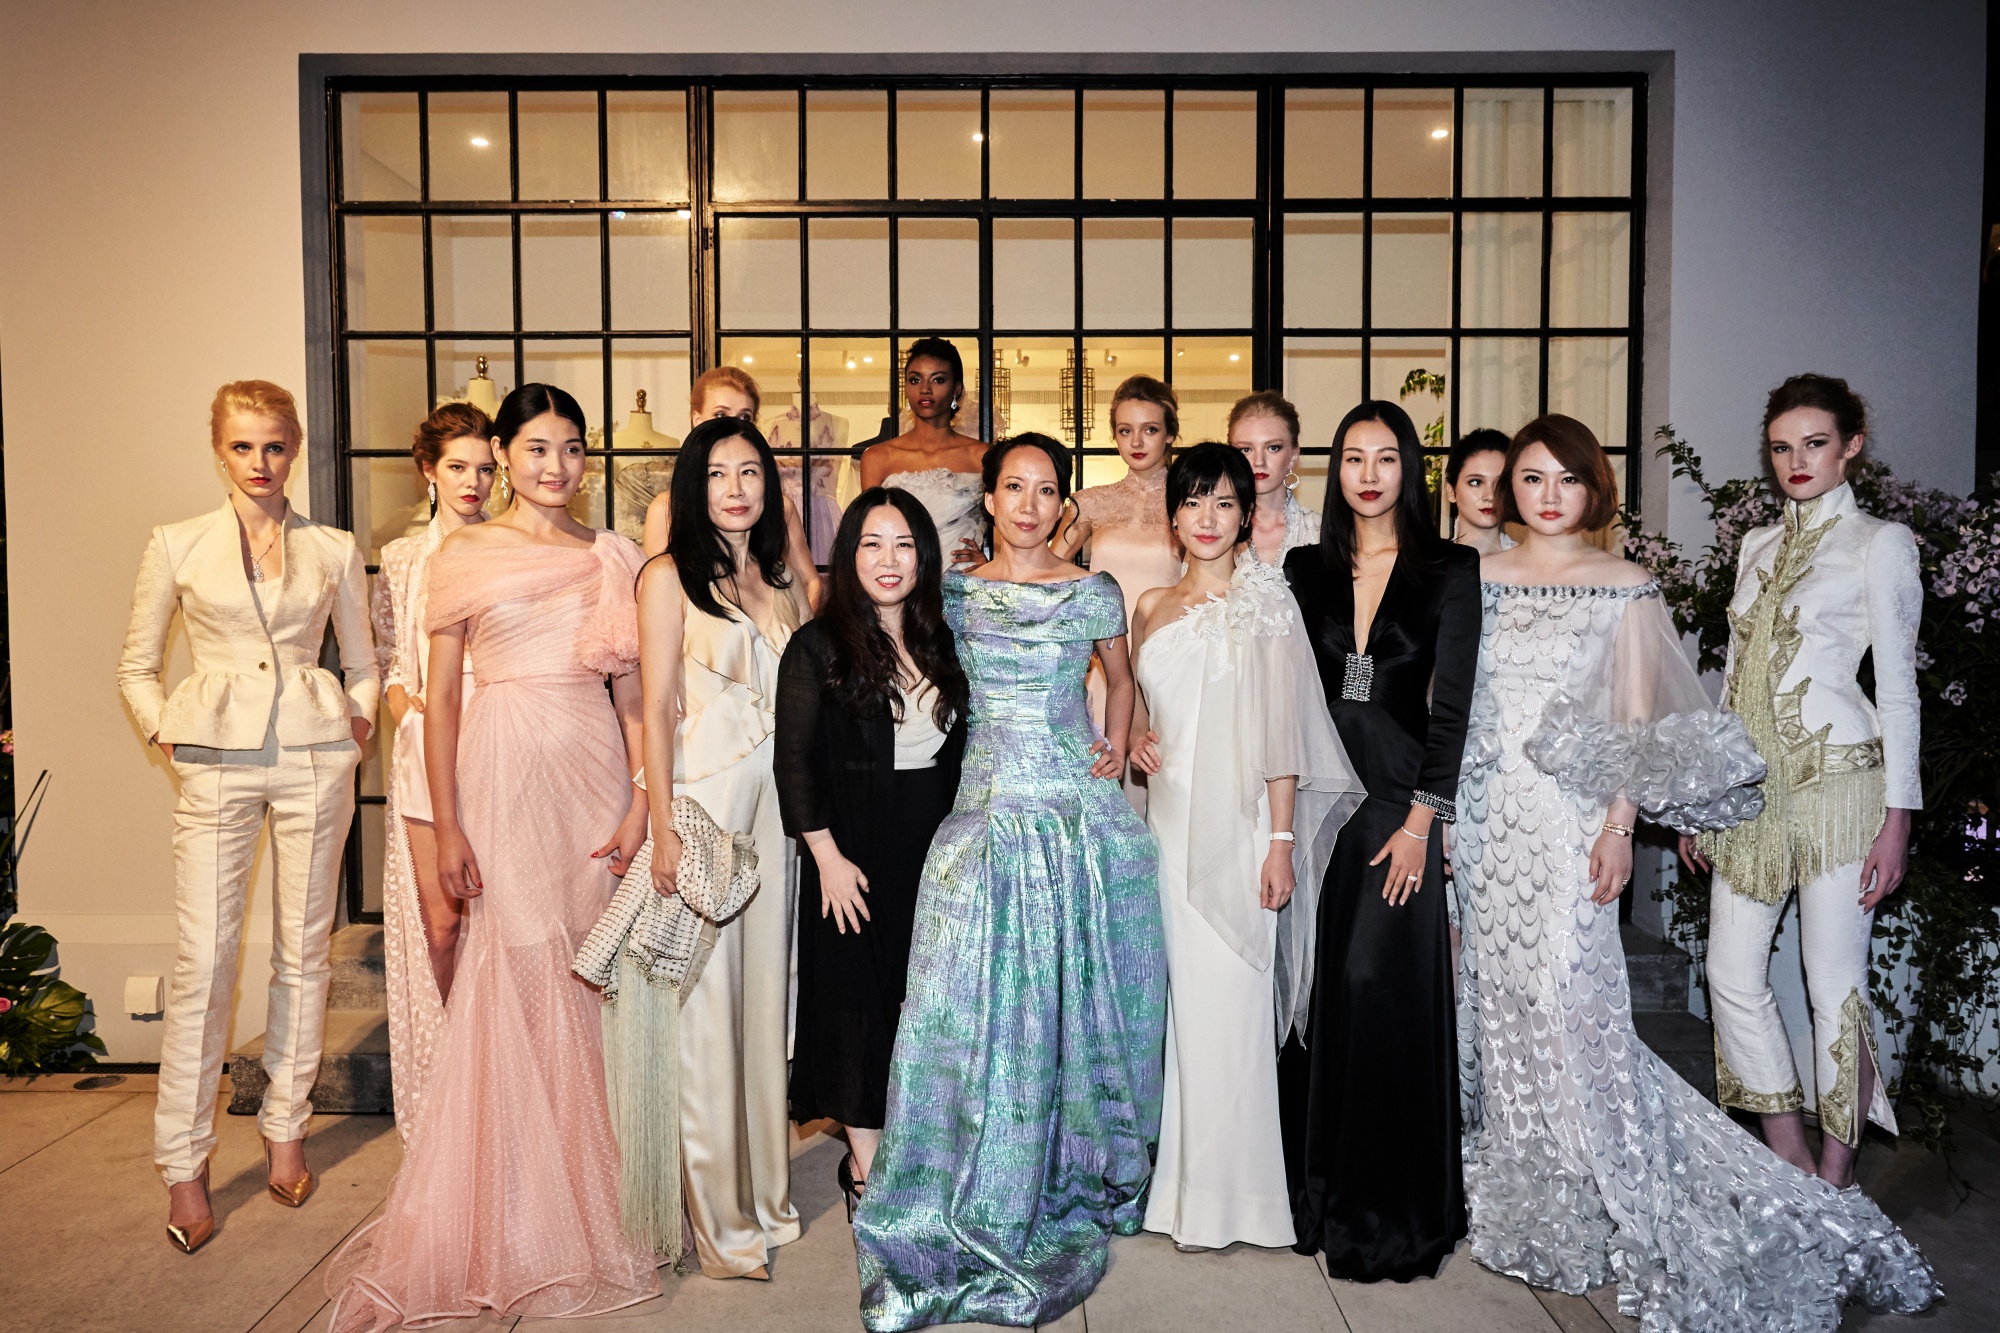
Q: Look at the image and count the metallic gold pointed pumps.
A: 2